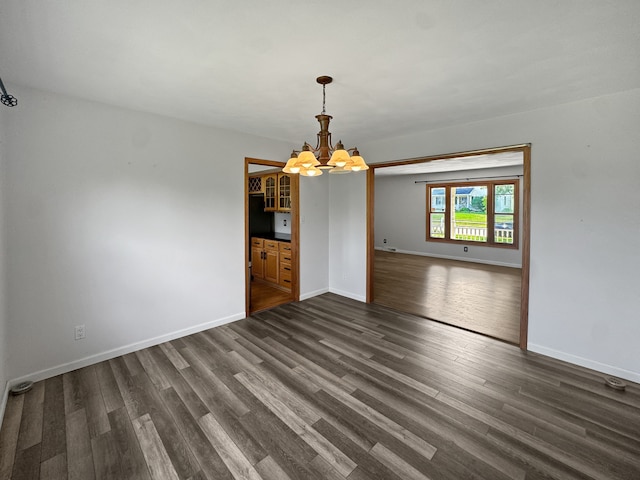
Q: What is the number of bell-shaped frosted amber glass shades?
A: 6